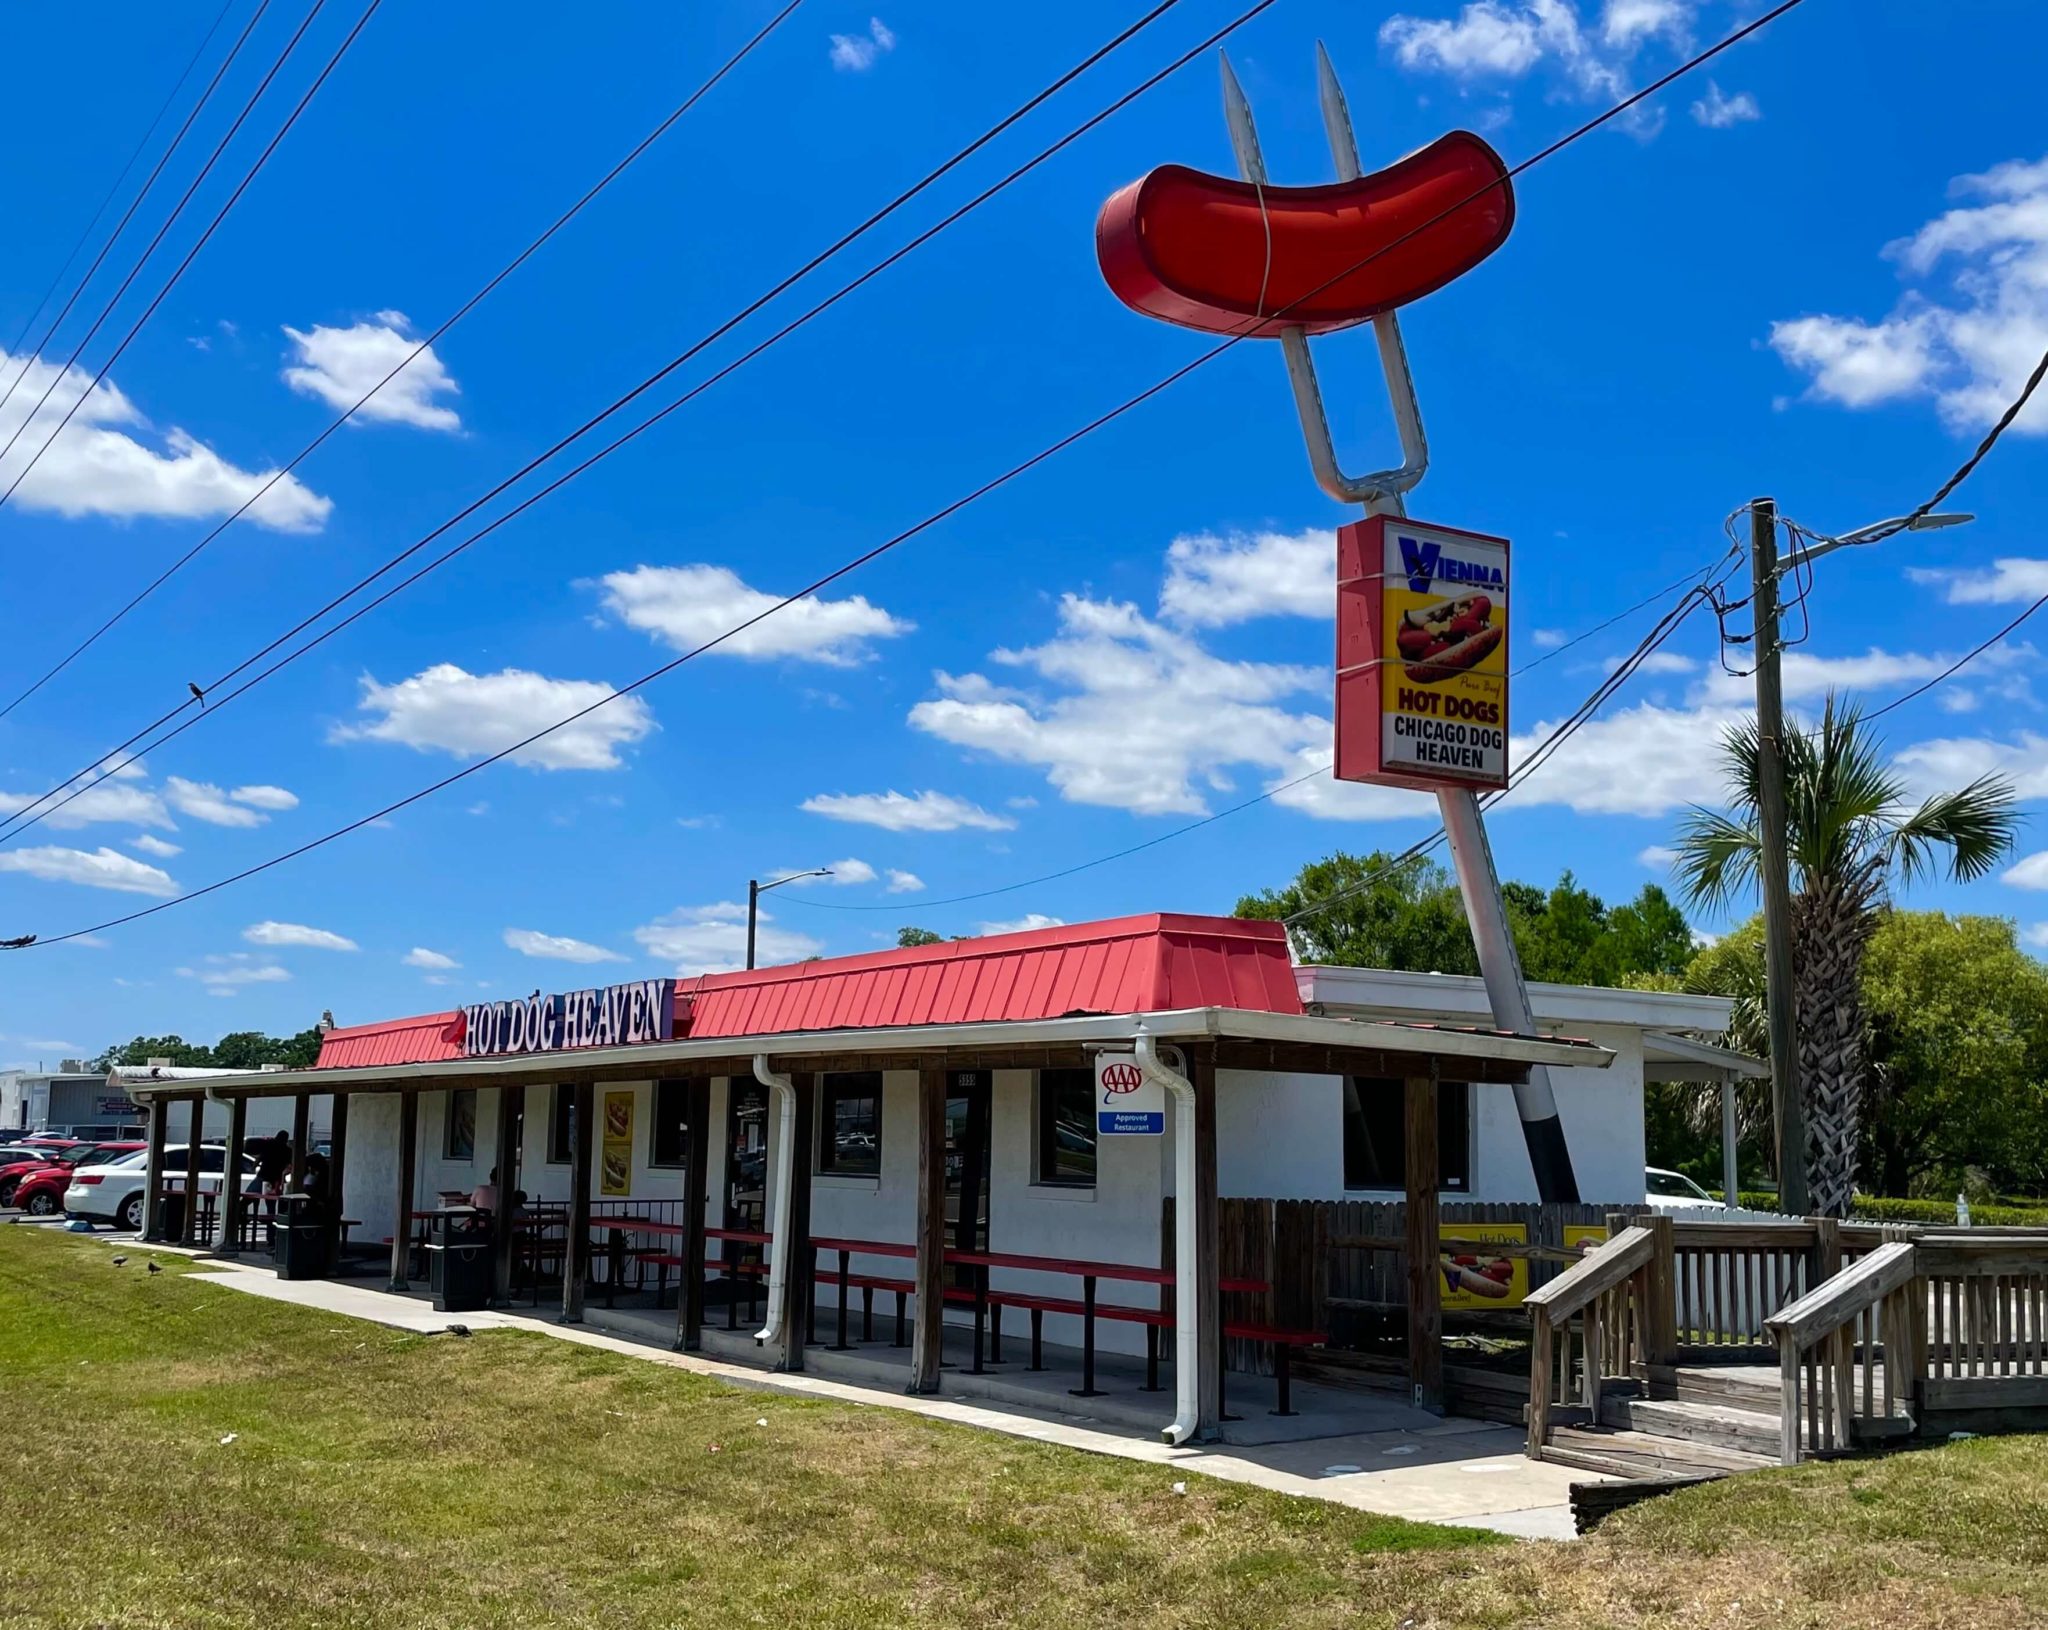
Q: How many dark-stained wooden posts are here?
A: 13